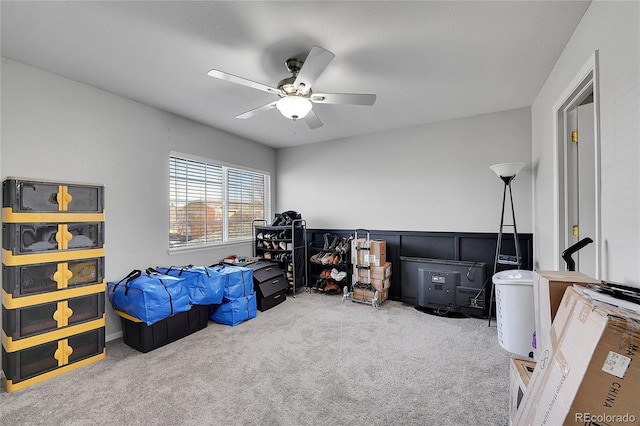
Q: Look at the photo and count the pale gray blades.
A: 5